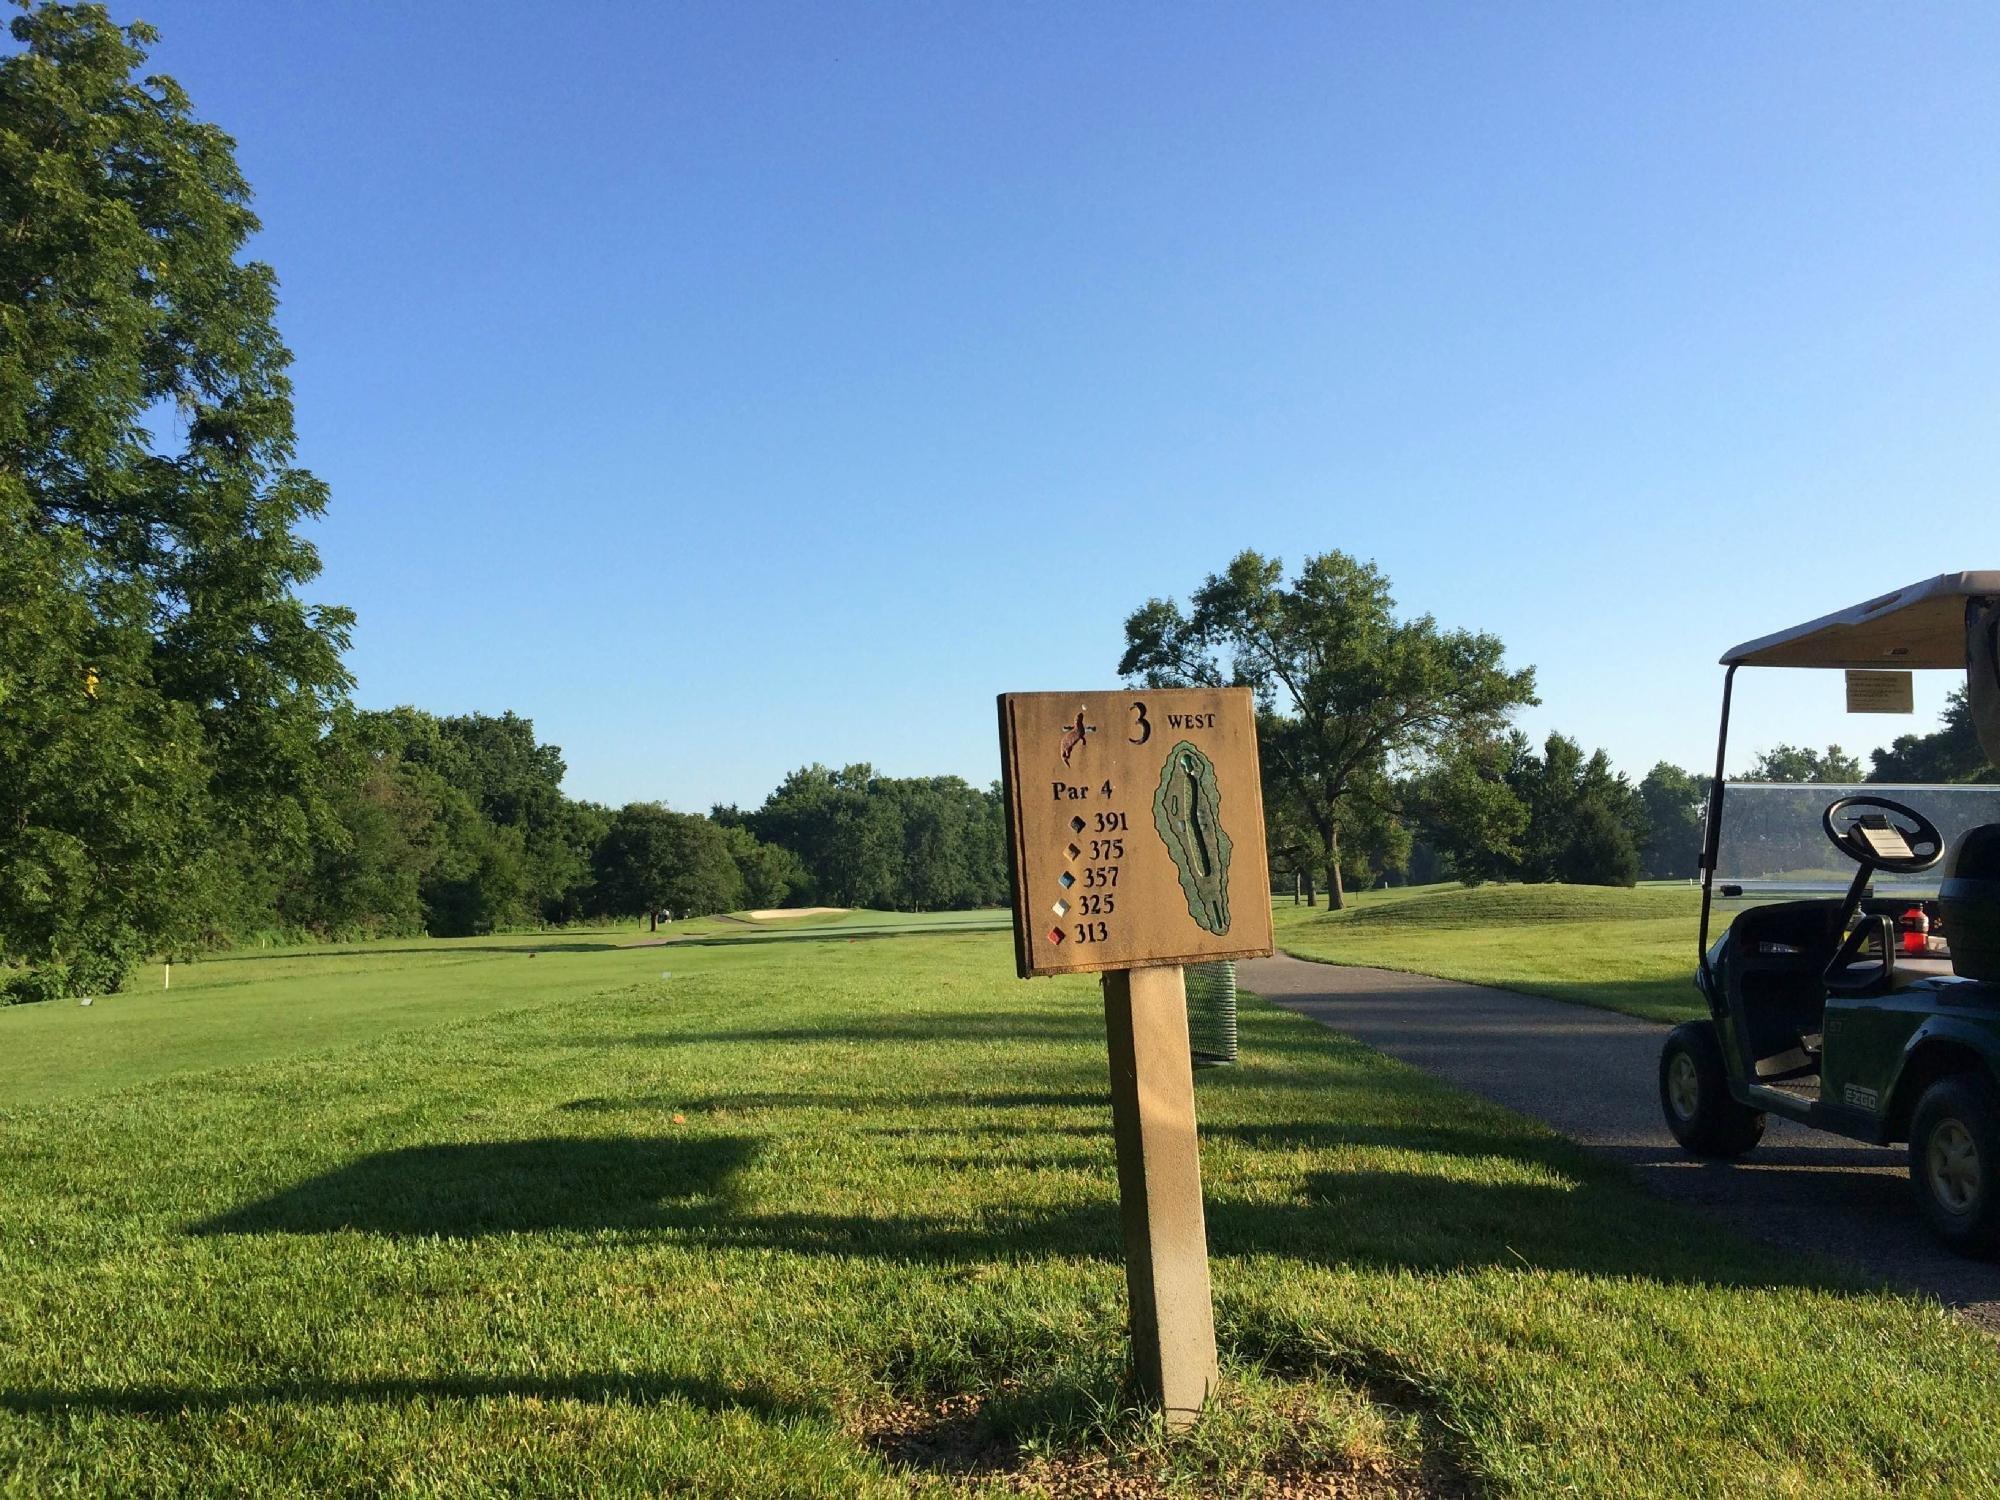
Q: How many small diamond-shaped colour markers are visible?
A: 5